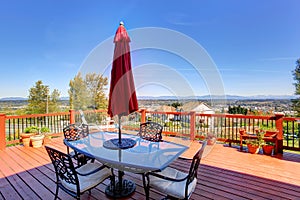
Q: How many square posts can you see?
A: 5